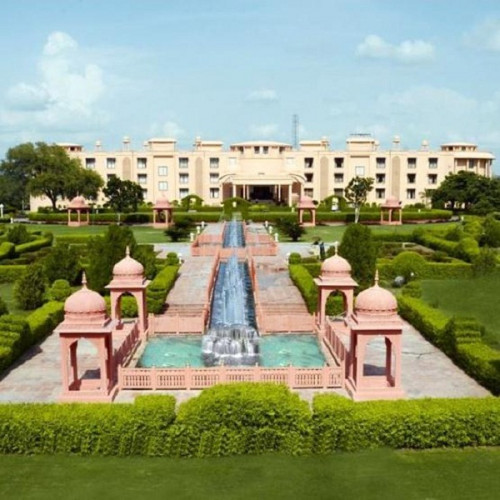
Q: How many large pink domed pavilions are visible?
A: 4